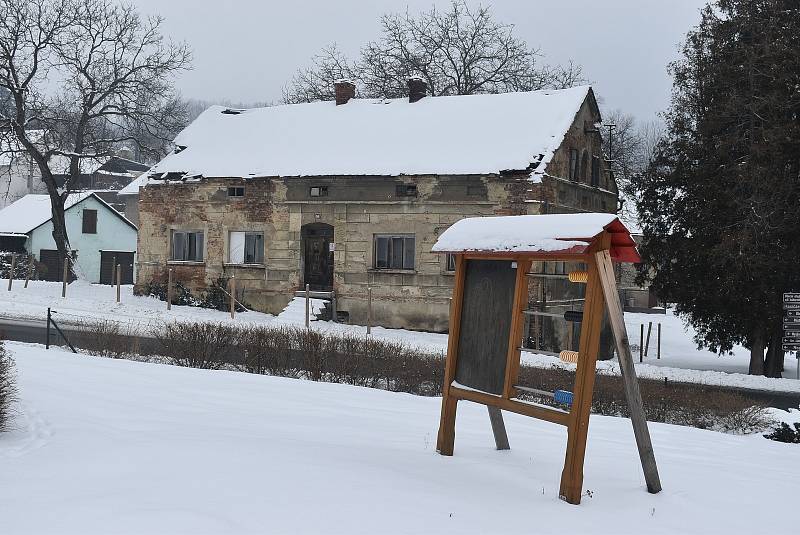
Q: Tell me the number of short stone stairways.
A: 1